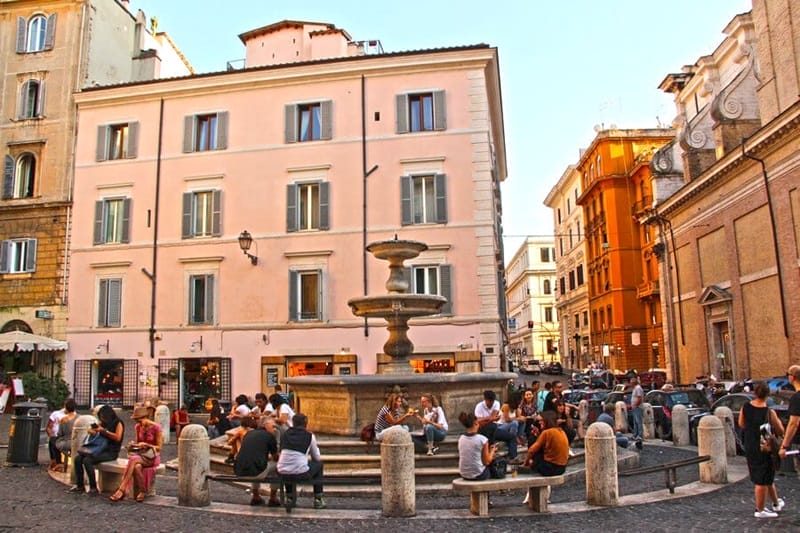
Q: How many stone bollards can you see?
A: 12